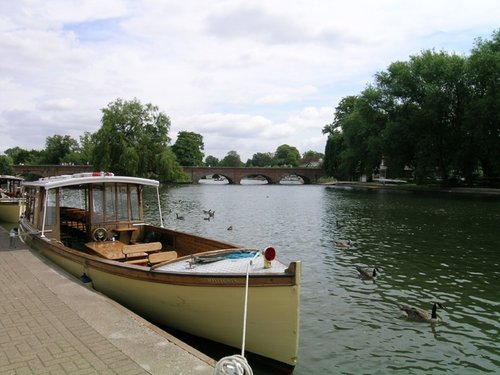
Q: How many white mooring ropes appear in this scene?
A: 1